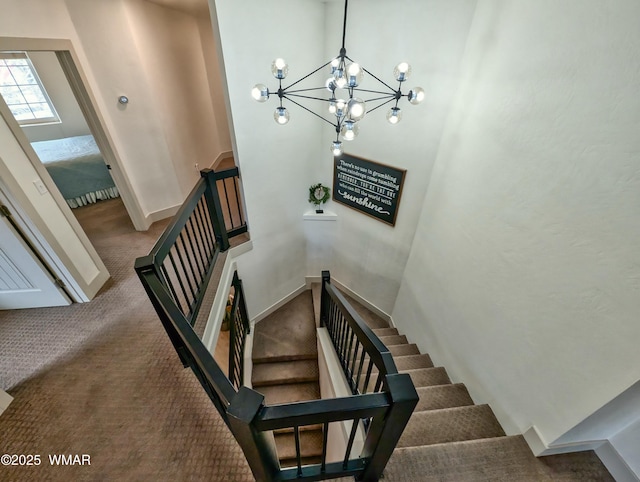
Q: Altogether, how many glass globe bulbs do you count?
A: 15